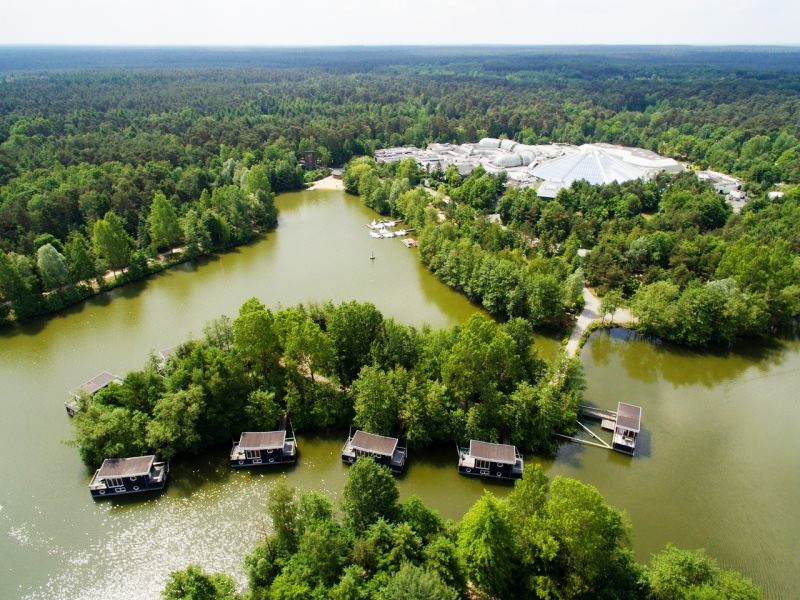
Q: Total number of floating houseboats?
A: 7